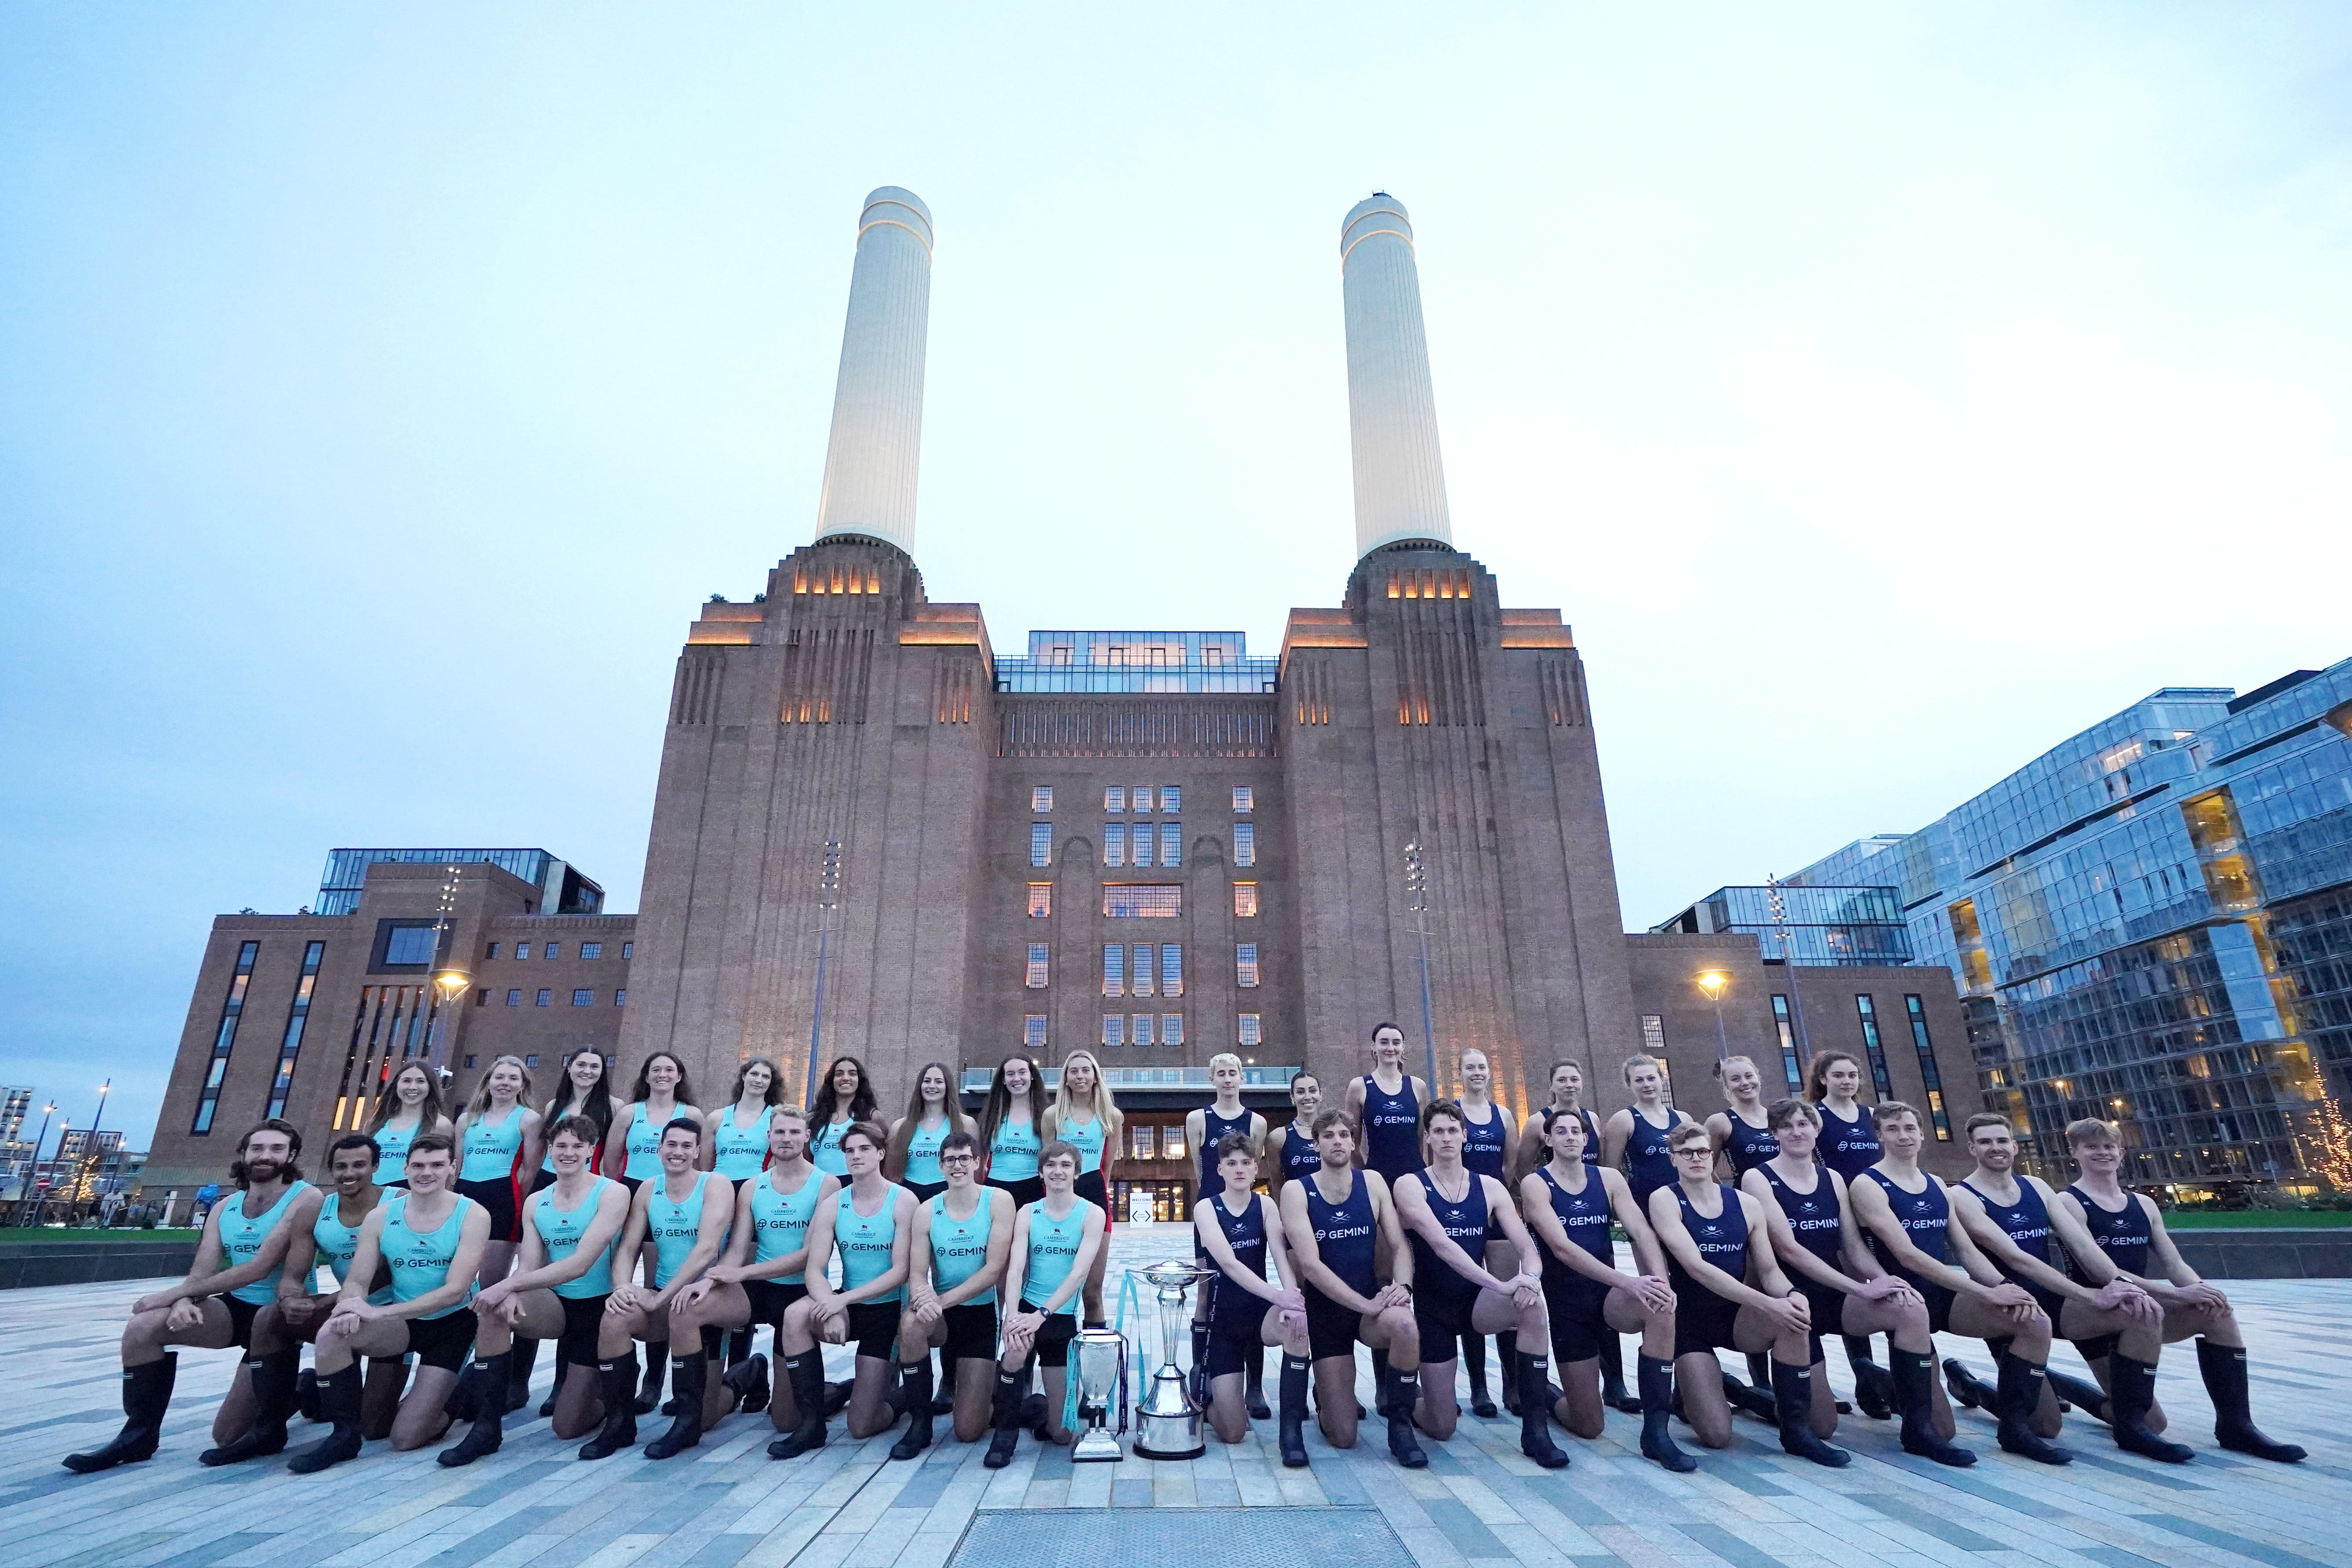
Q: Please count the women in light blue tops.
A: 9